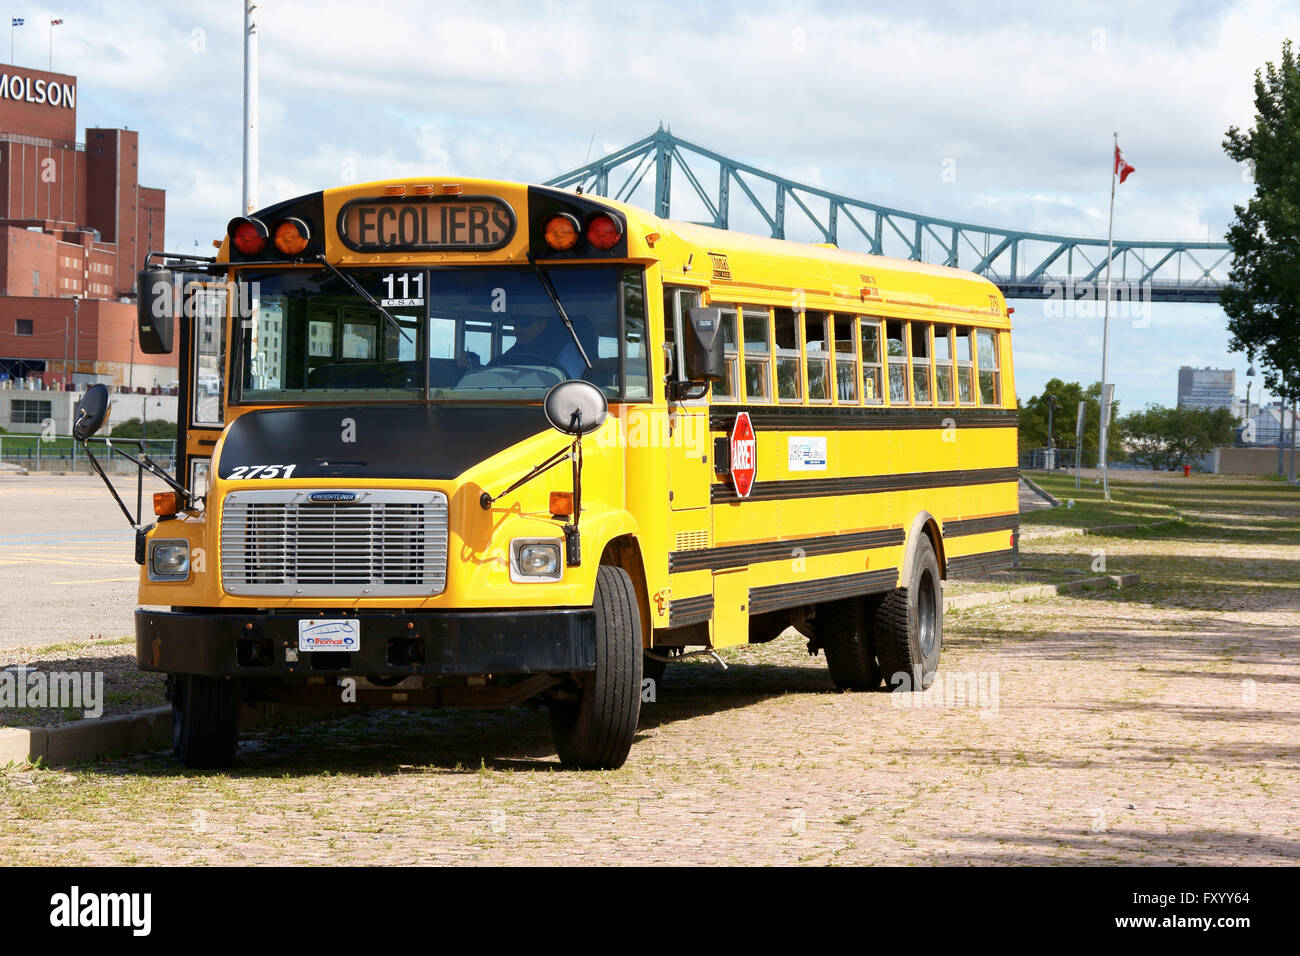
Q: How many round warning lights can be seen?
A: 4